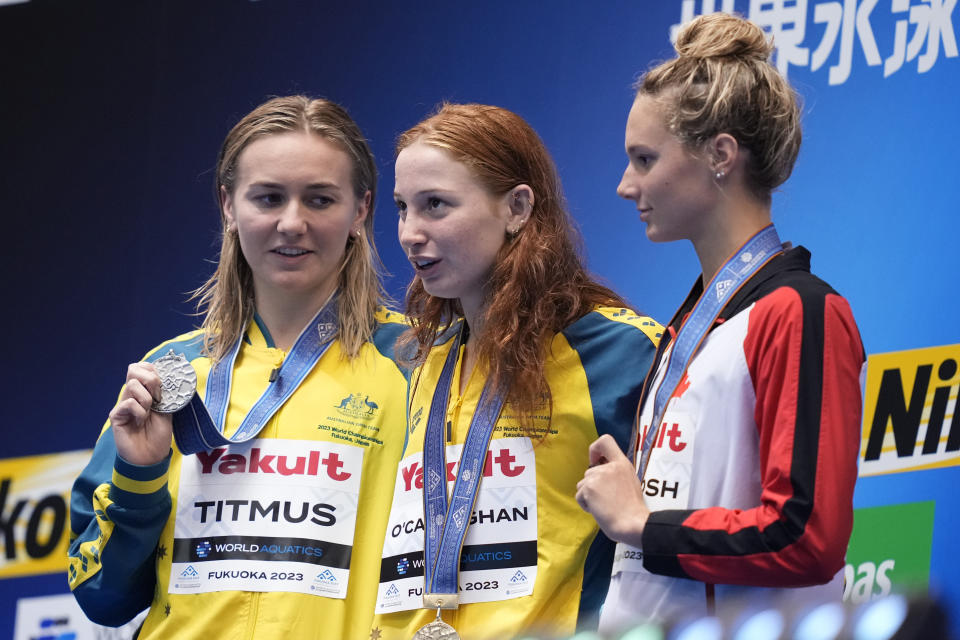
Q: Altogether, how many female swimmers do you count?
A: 3